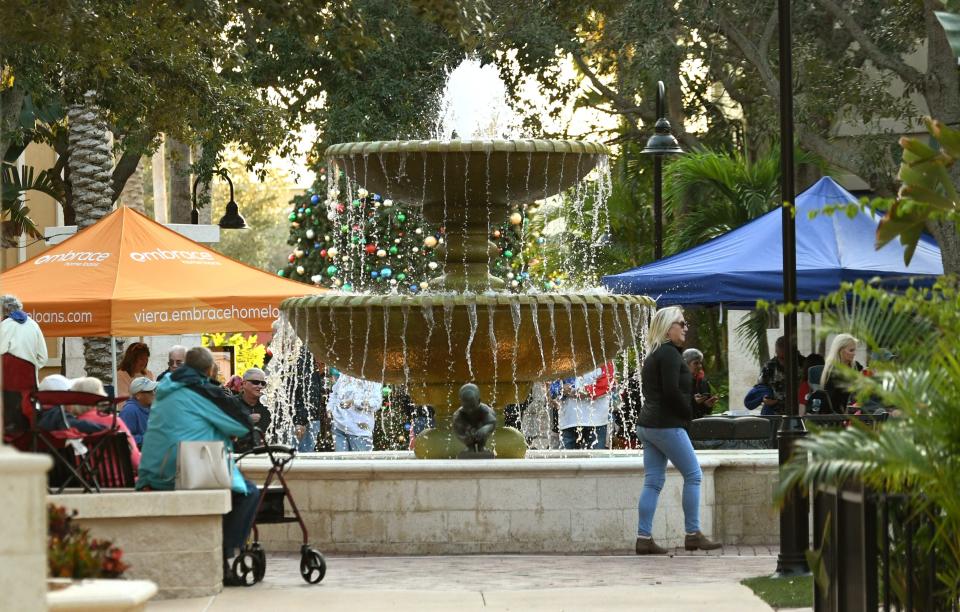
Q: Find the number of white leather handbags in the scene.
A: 1